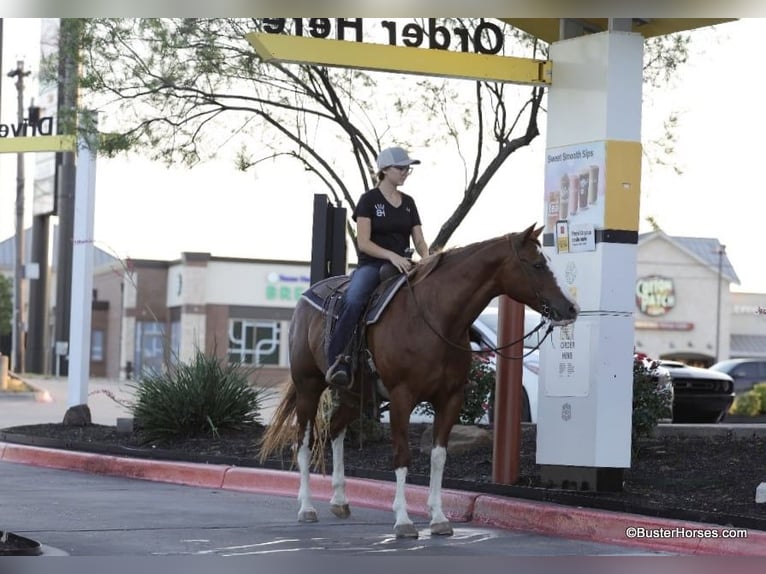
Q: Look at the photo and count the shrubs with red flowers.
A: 2